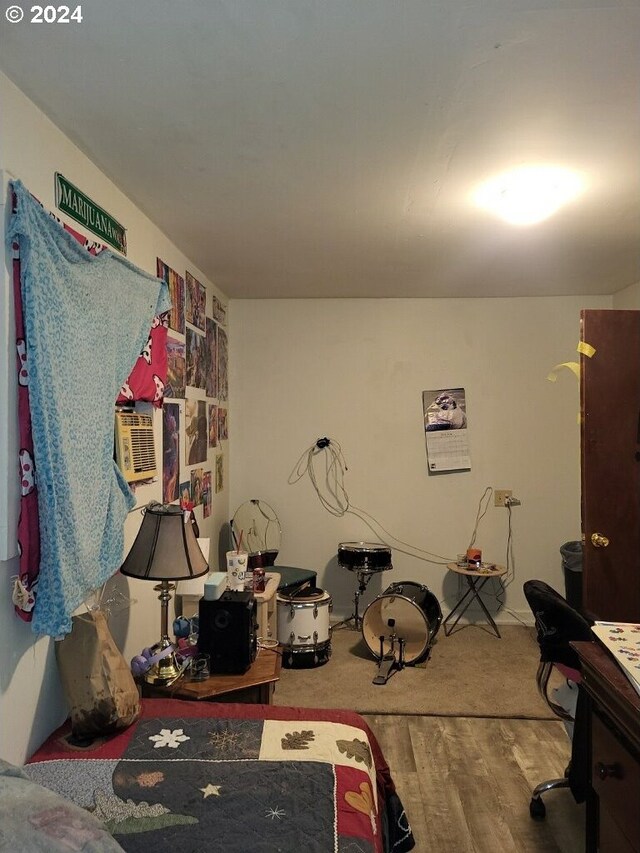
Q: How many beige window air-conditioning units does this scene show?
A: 1